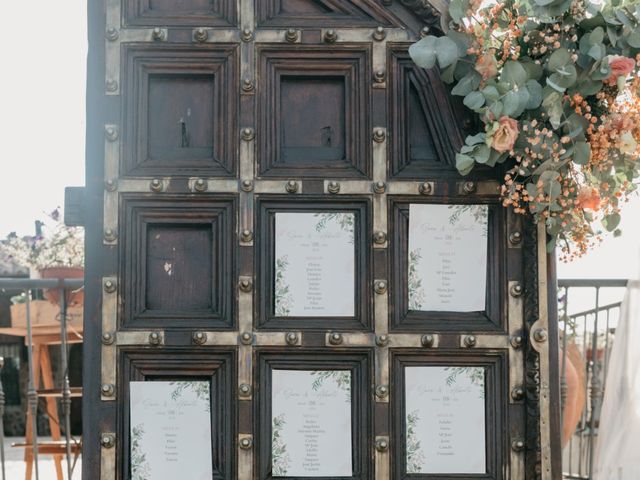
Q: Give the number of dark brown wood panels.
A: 11